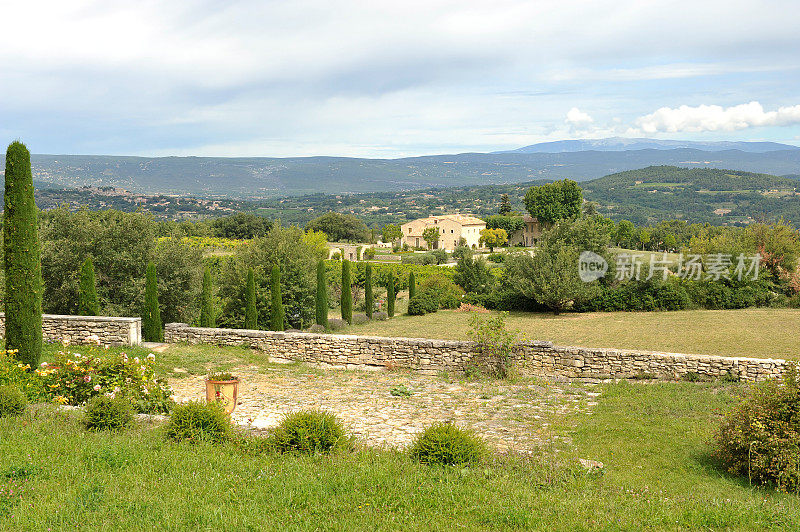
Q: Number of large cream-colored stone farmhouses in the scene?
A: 1